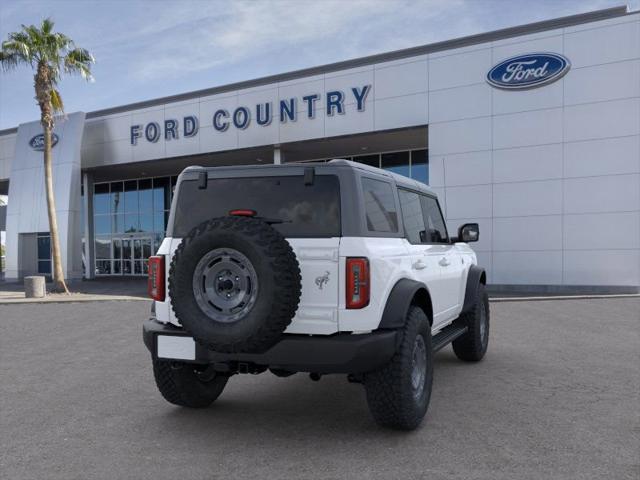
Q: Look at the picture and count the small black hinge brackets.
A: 2